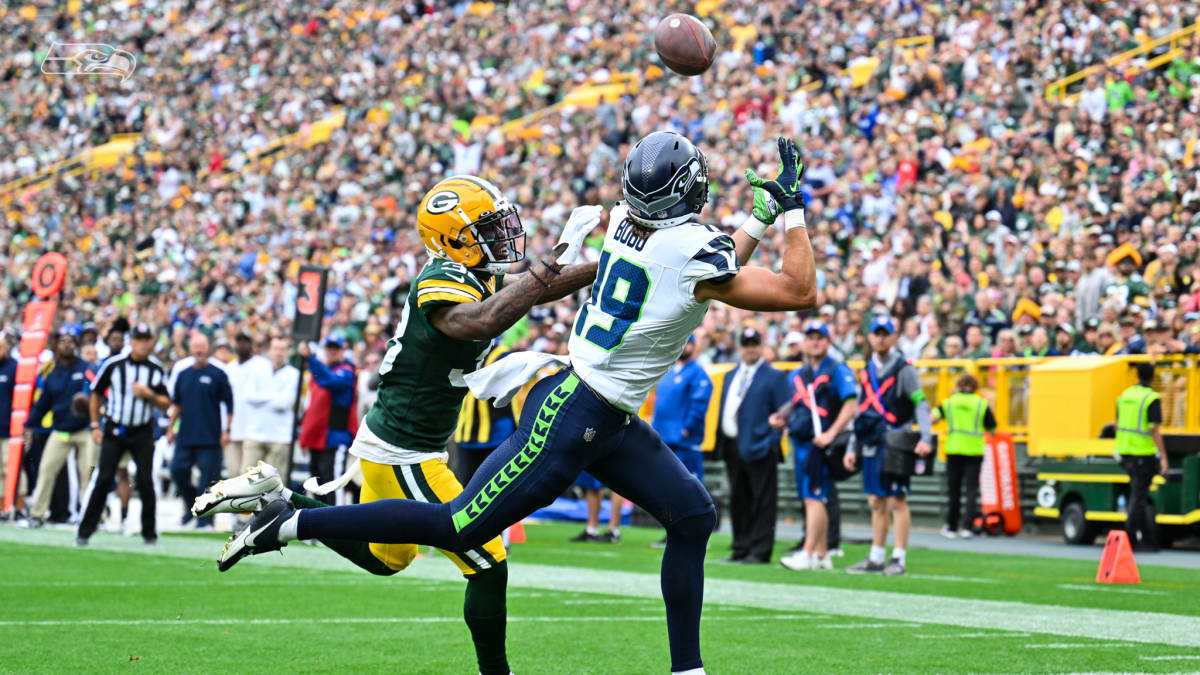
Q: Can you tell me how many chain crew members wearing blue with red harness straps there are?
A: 2